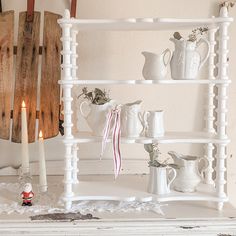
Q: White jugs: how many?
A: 7